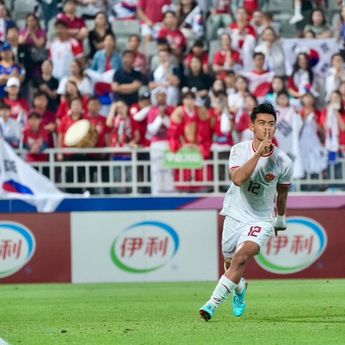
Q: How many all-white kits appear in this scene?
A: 1